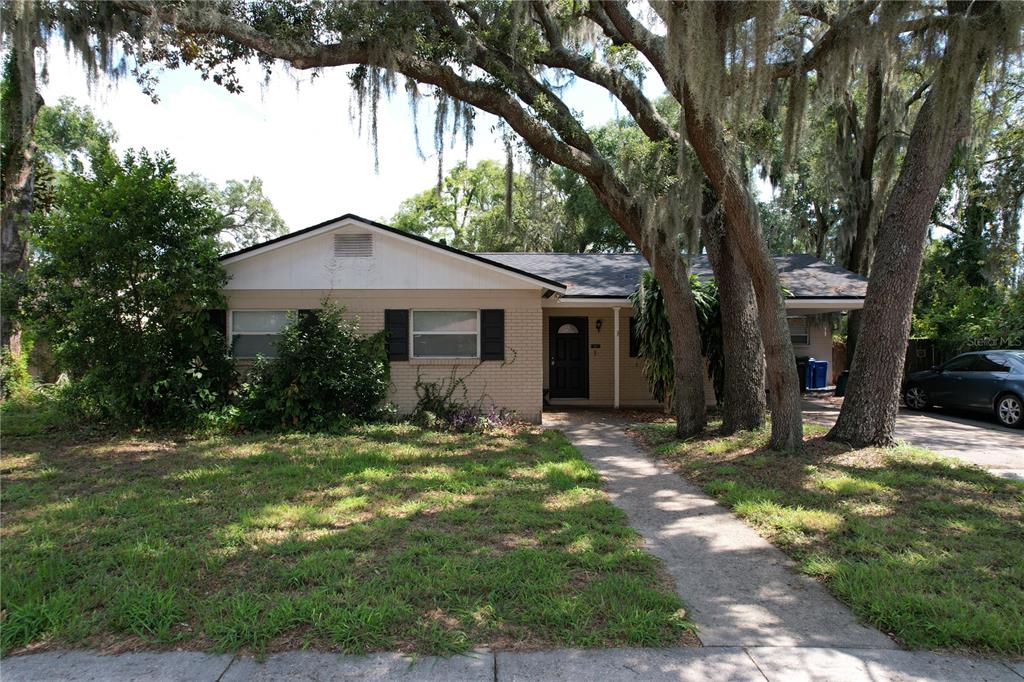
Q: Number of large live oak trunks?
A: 4